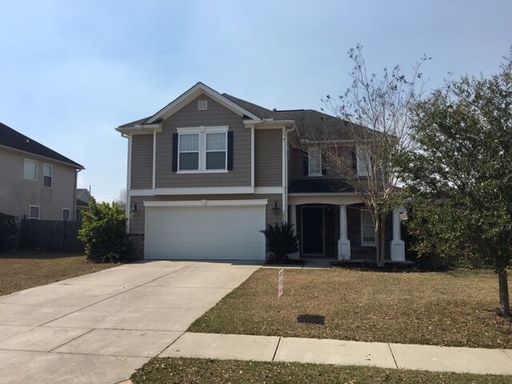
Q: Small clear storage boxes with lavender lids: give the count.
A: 0